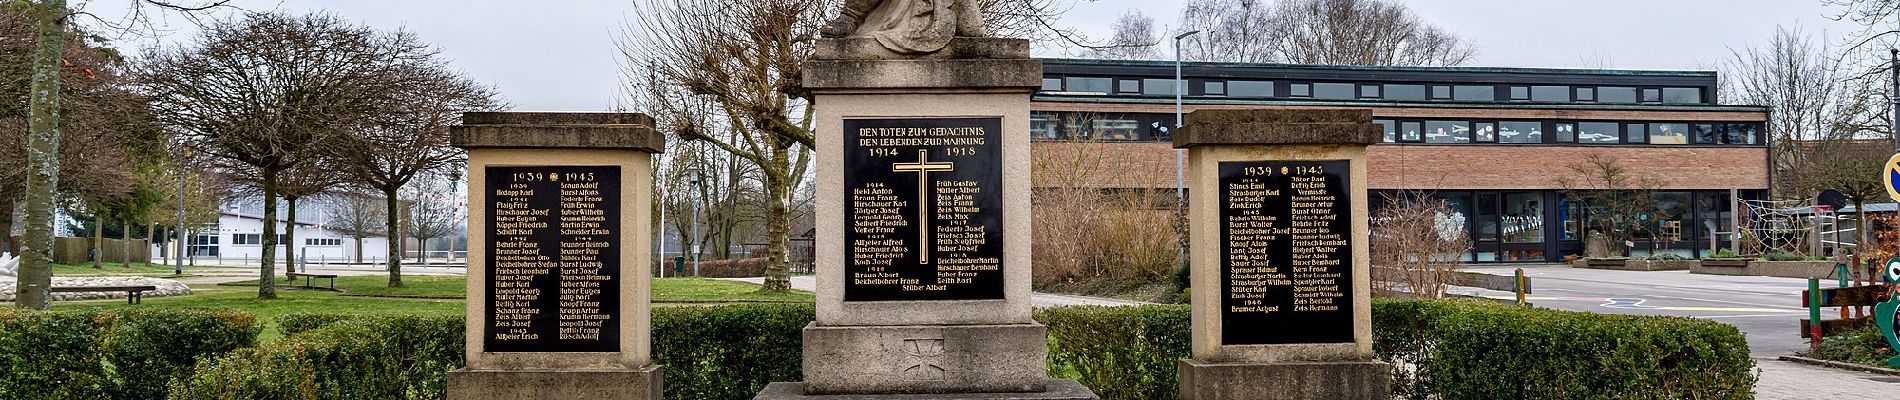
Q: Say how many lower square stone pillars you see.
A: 2